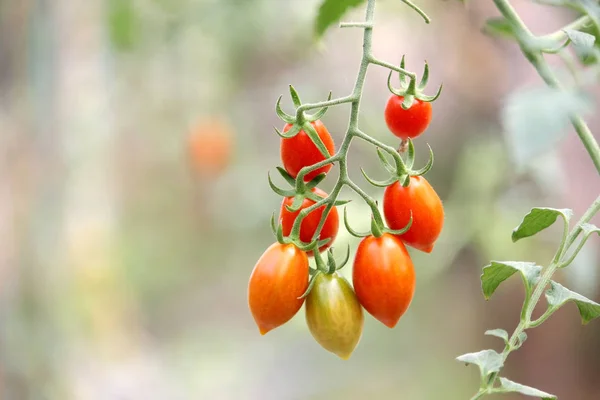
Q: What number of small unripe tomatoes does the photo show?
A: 1